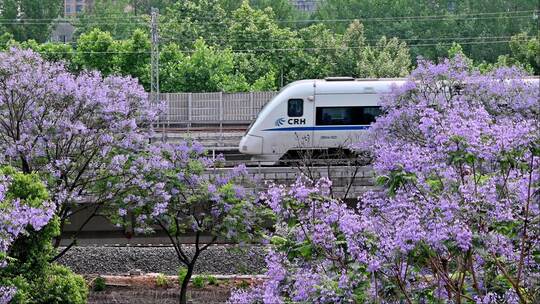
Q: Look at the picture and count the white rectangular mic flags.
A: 0